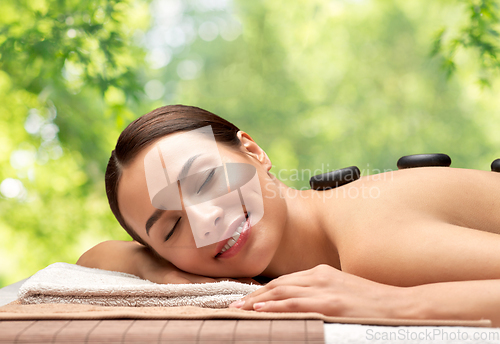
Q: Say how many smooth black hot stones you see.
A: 3